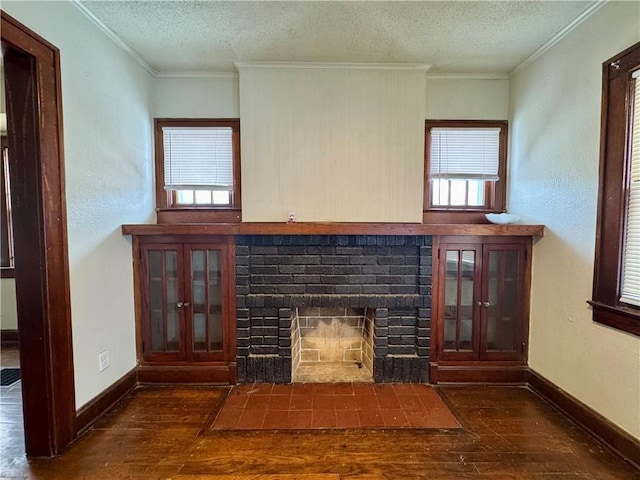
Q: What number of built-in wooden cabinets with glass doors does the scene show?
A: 2